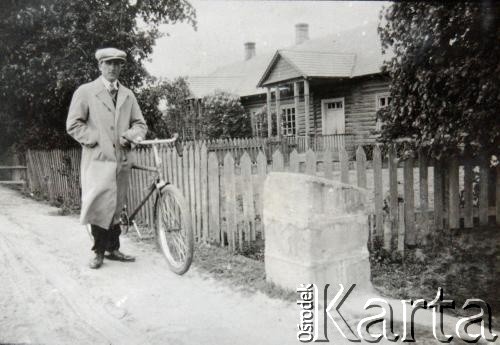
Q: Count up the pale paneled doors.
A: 1